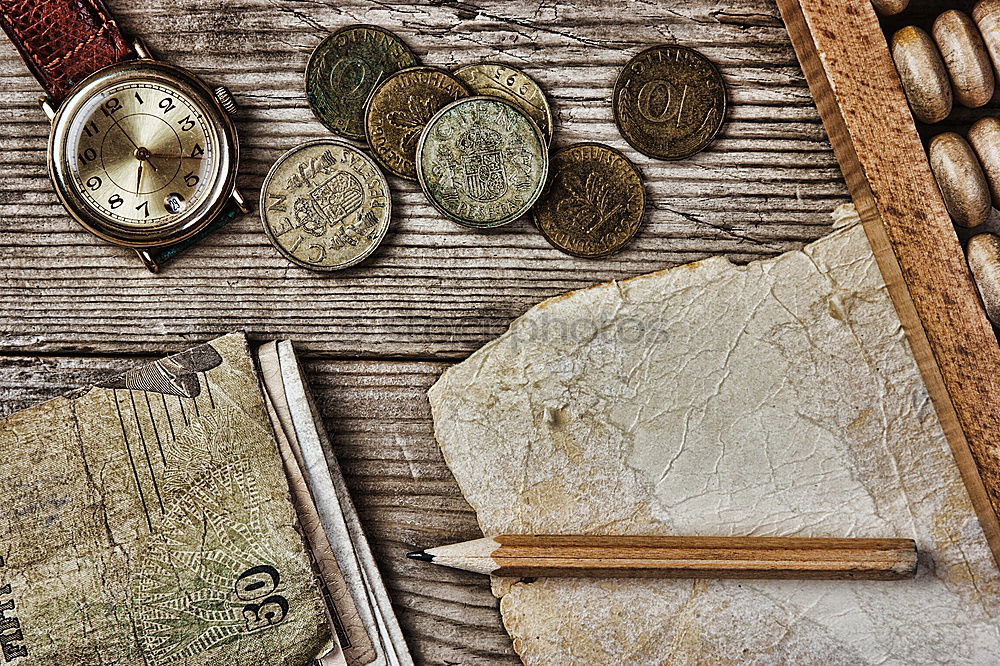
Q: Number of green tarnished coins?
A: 2